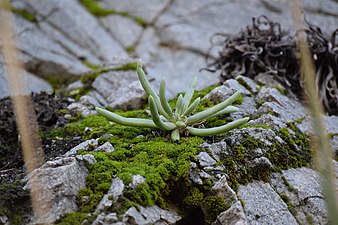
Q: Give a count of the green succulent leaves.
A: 11